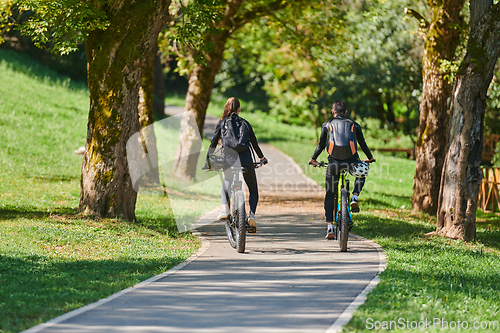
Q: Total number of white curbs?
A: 2